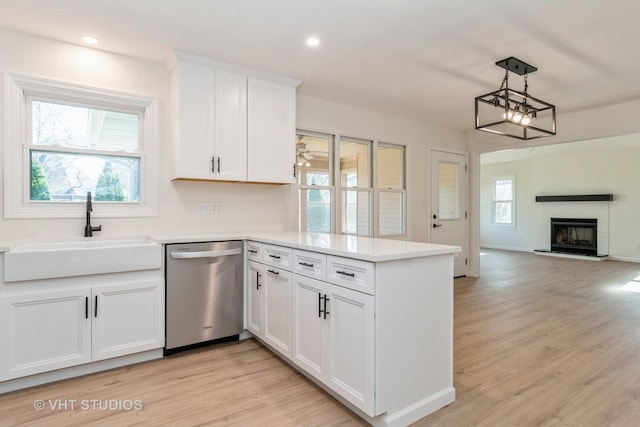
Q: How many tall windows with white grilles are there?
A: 3